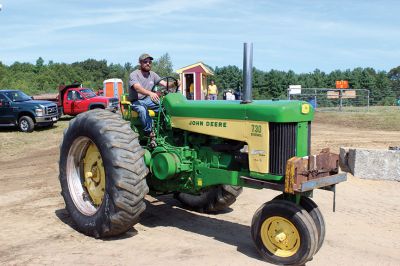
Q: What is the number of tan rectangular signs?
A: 2